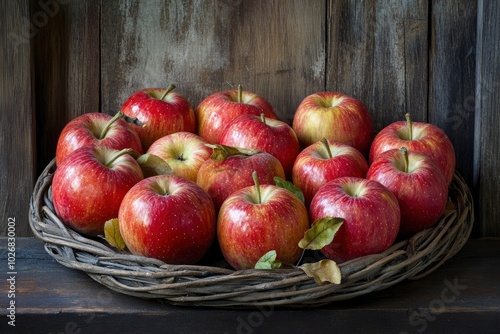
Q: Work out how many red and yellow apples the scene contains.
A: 14